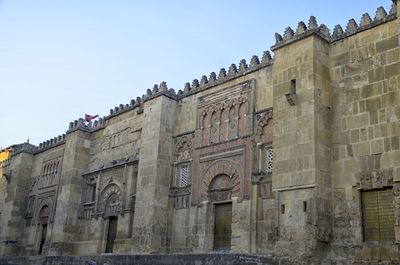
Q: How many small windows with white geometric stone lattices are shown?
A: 2